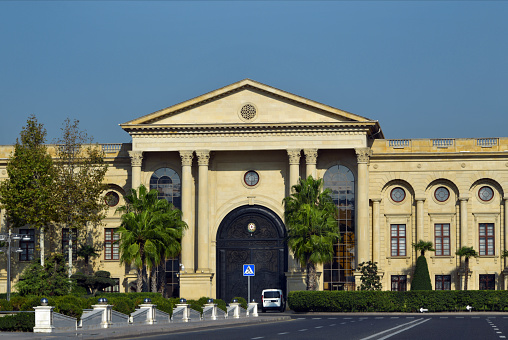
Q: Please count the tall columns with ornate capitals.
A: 6